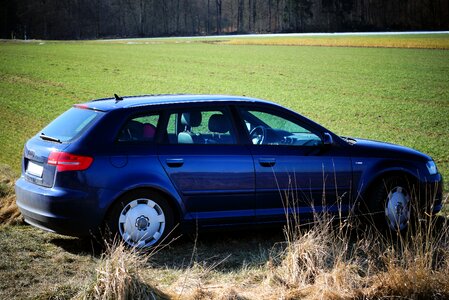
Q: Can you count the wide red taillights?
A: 1